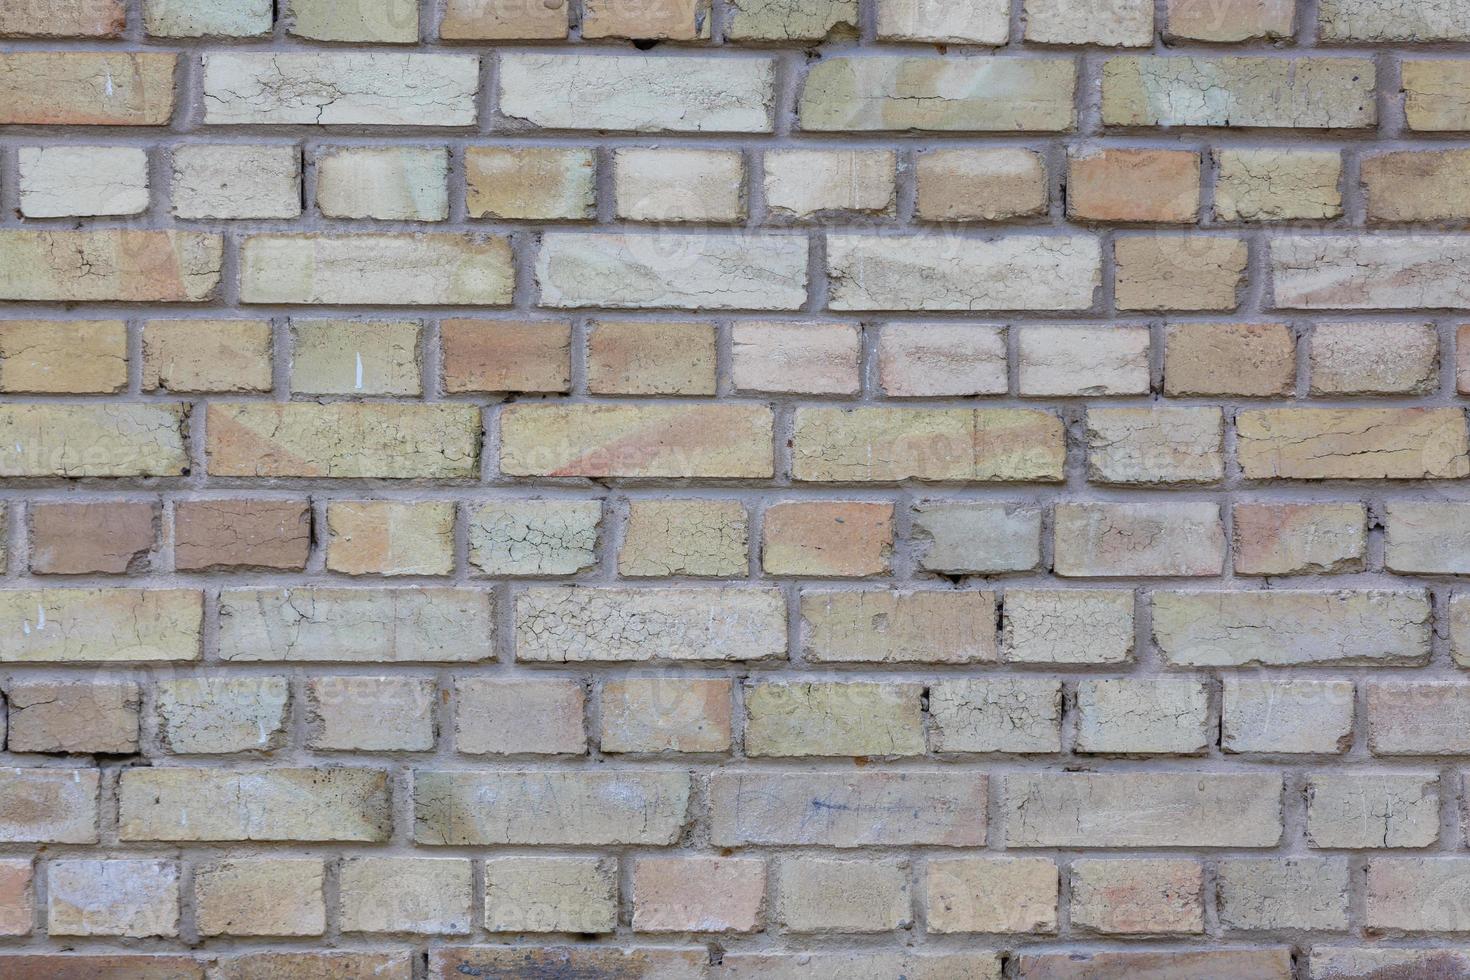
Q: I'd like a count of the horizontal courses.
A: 12